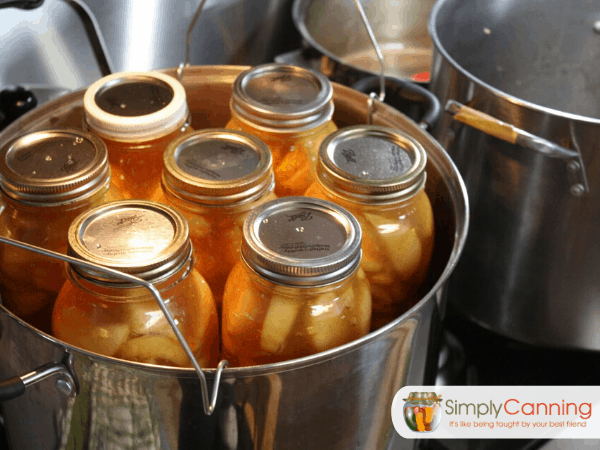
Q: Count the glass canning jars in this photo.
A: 7